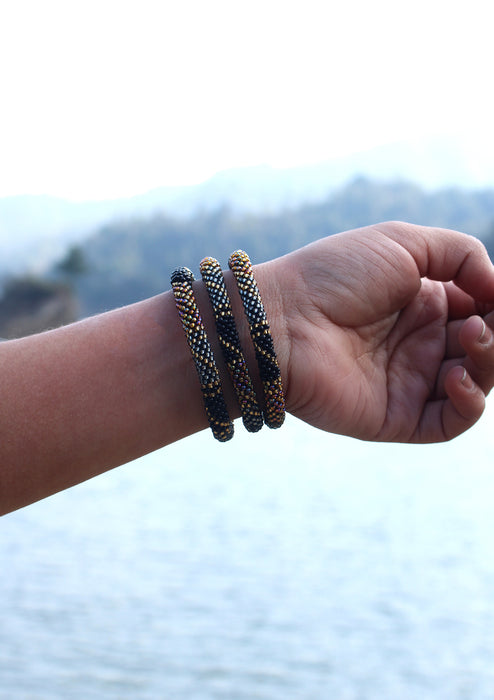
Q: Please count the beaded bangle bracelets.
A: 3